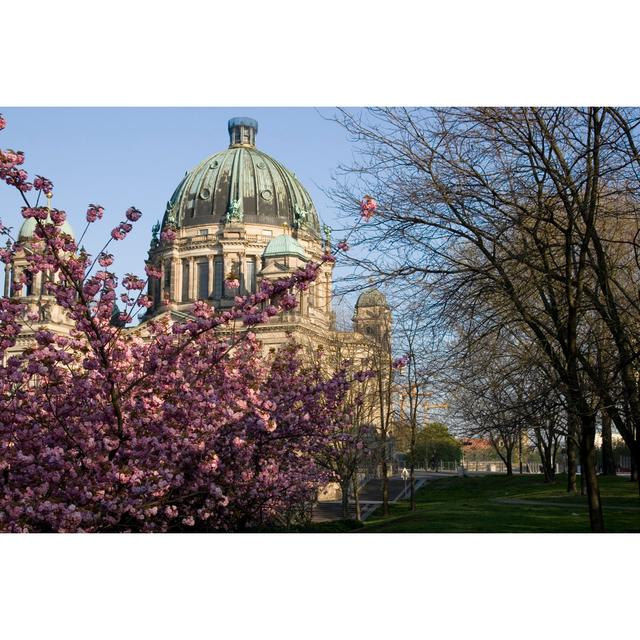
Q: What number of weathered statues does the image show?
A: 5